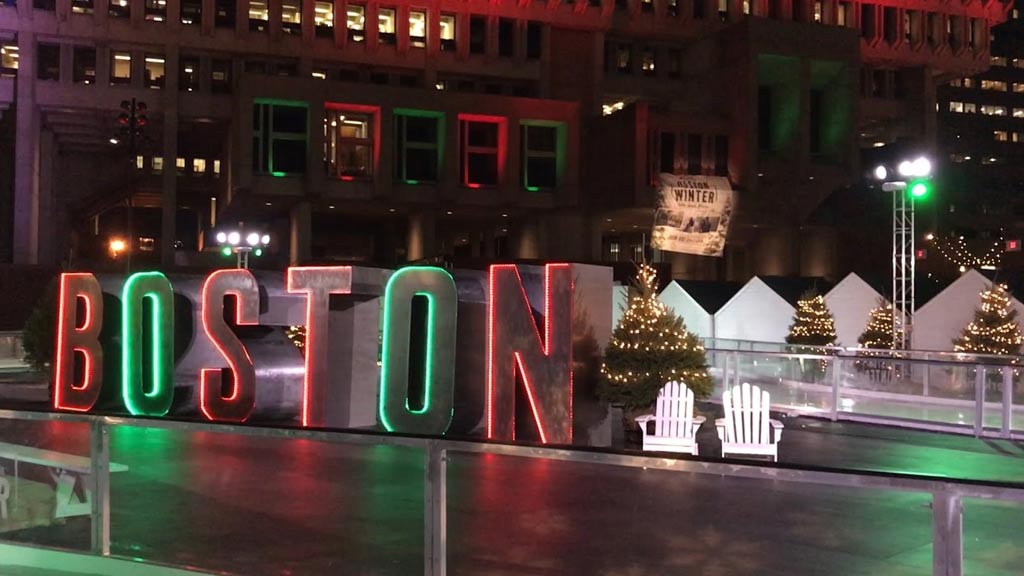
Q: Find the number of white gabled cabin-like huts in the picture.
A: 4